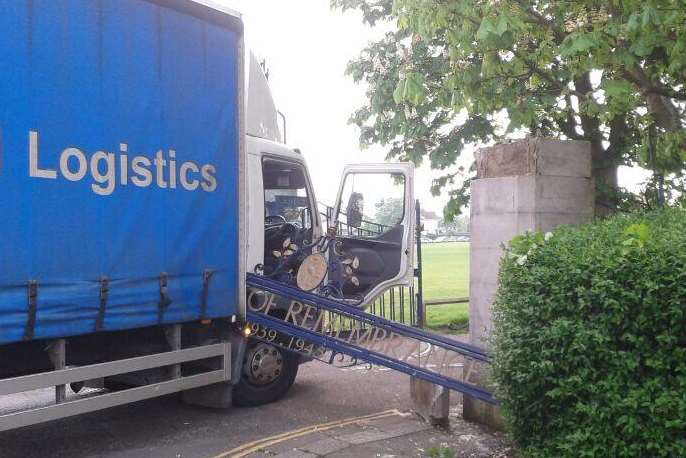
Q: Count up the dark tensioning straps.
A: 4